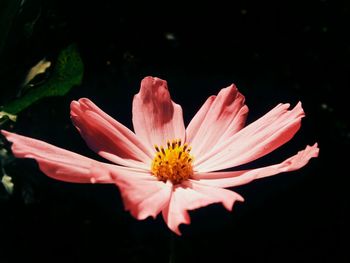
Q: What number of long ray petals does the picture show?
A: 8